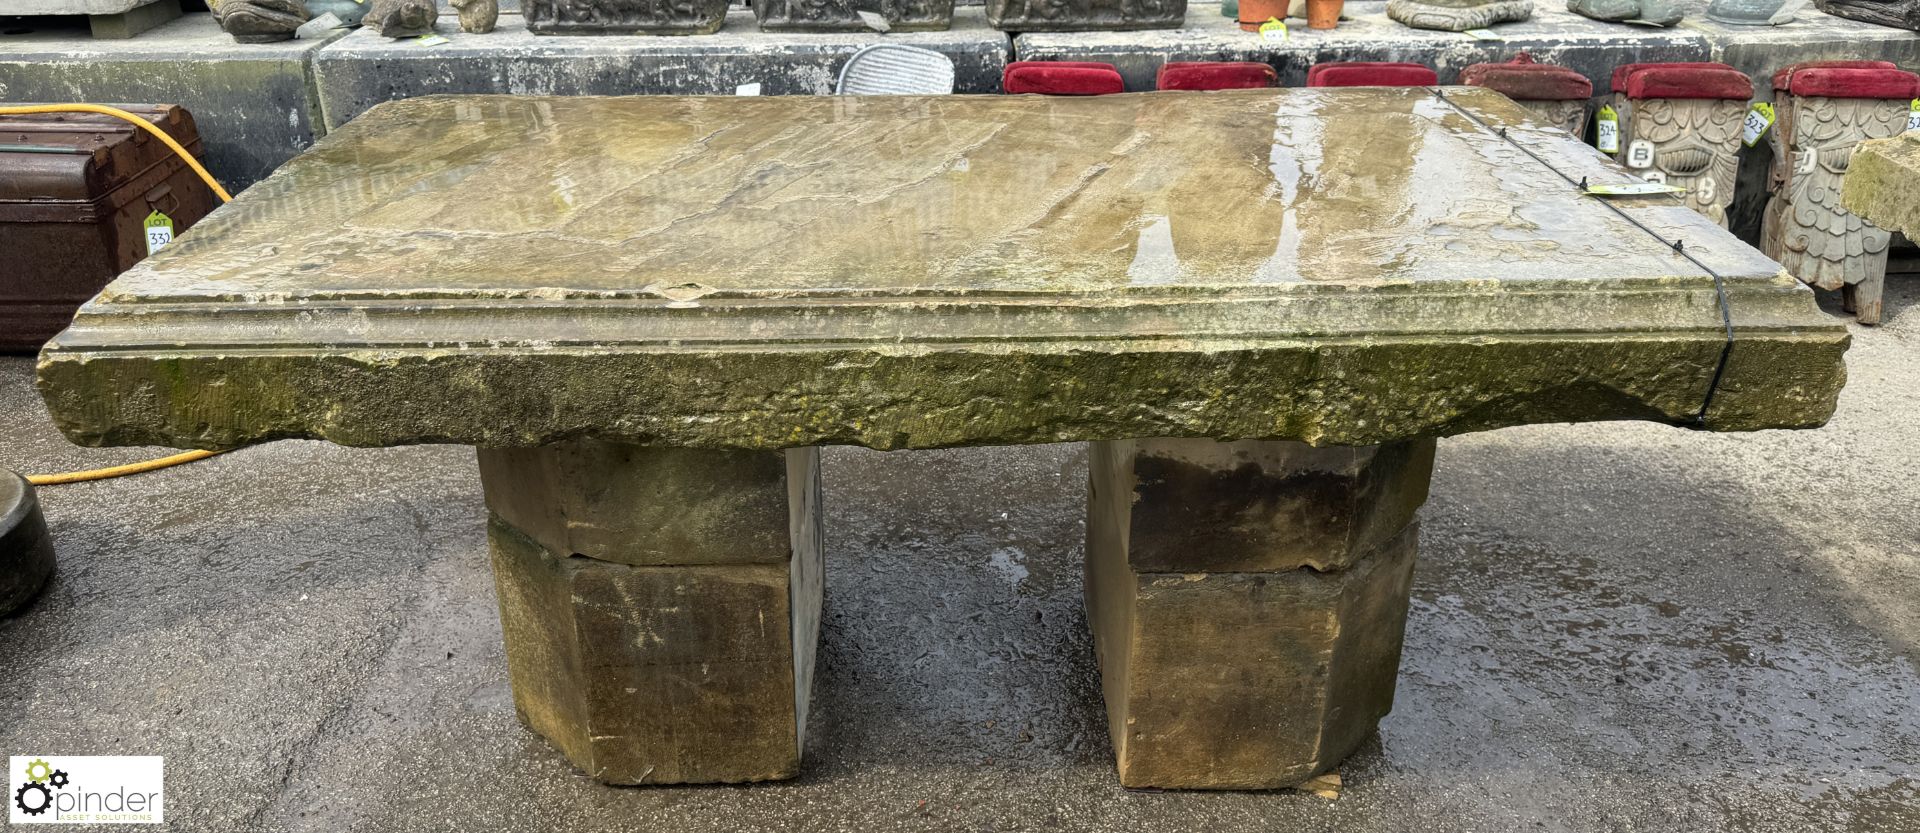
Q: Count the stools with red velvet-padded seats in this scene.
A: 6